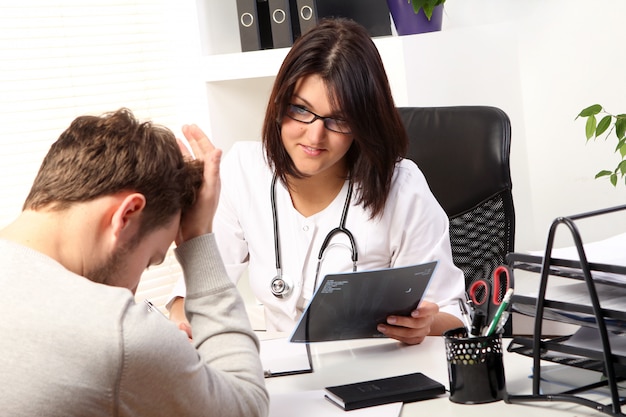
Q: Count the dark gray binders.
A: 3